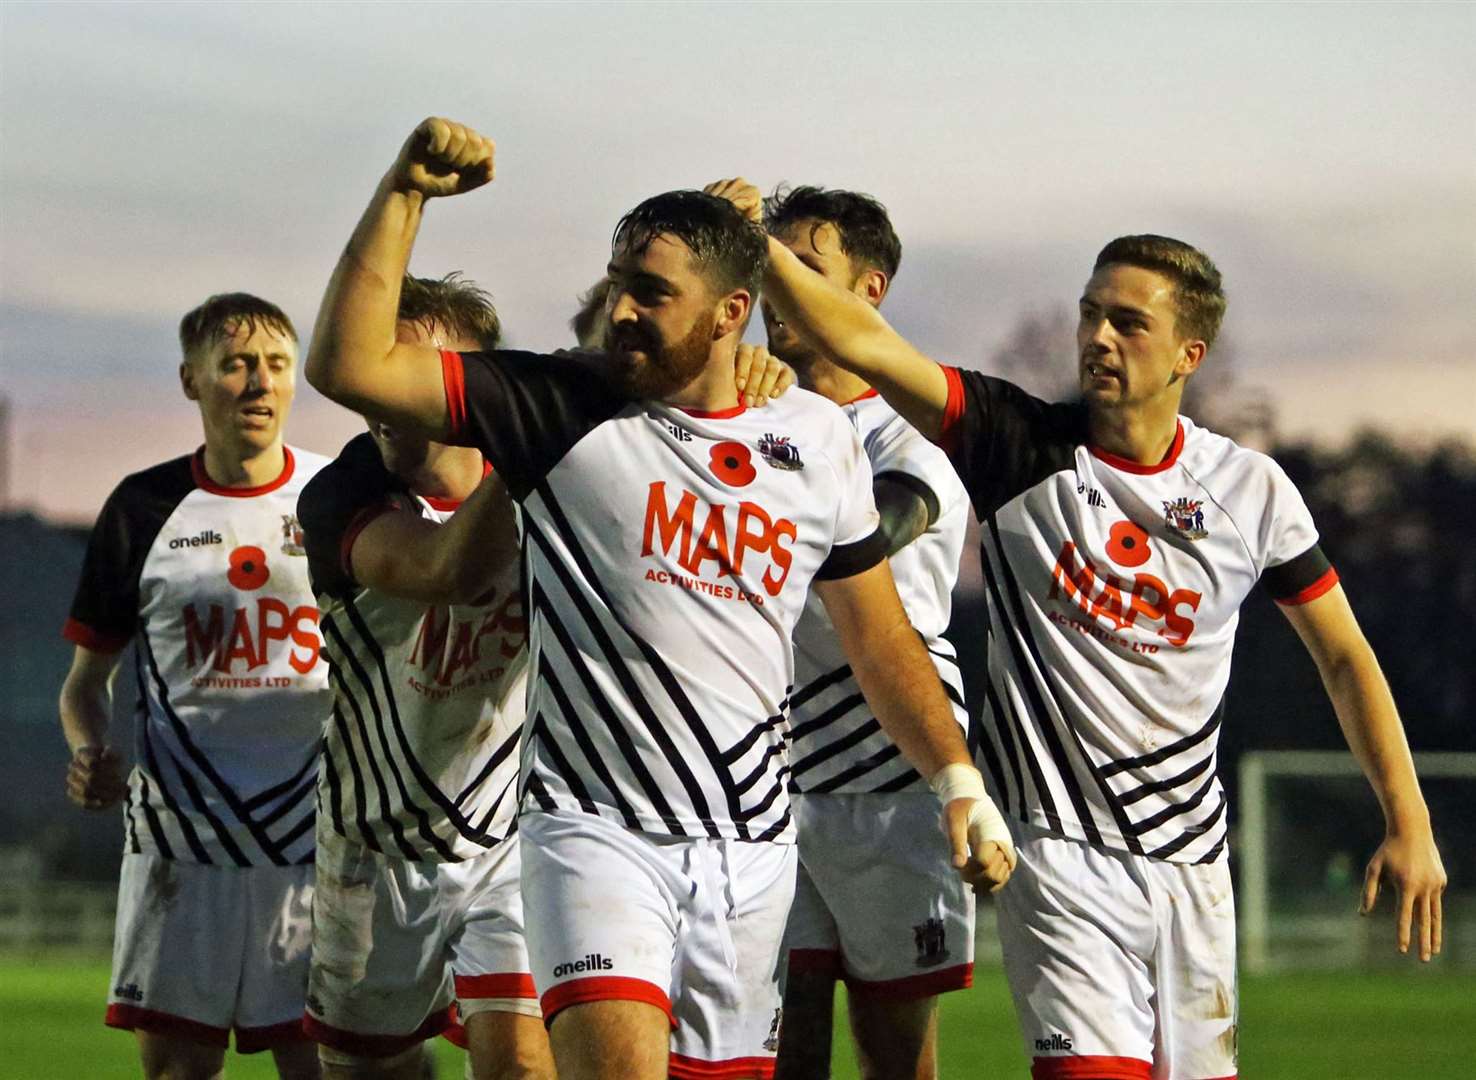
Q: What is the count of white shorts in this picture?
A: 5